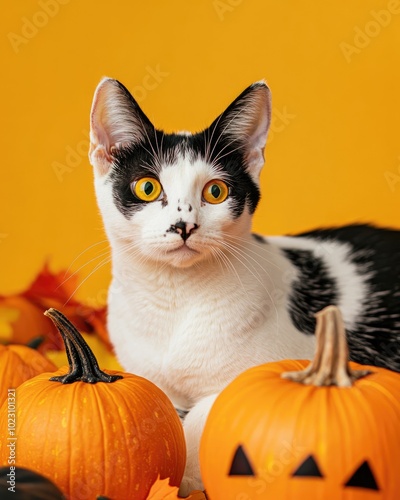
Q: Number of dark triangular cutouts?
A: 3